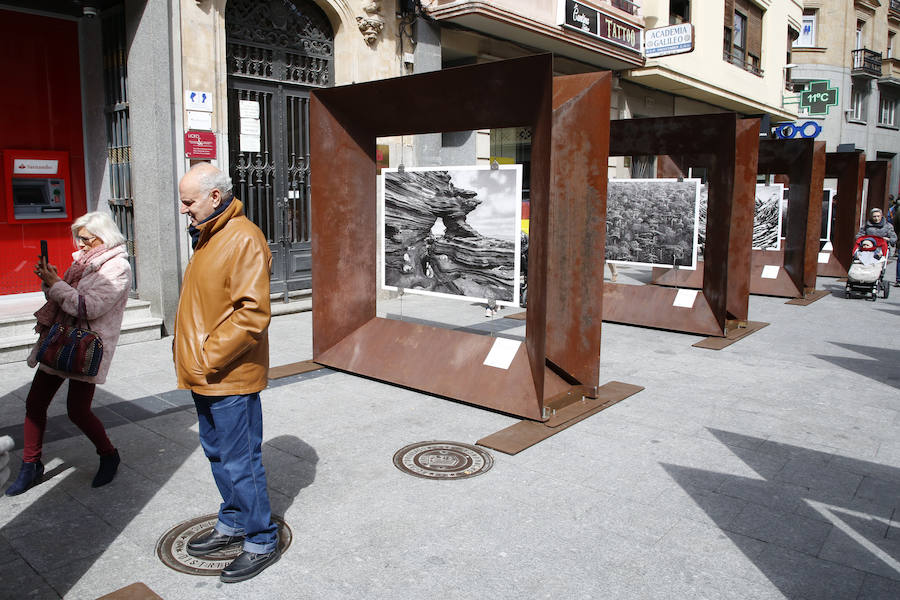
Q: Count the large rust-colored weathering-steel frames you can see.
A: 5